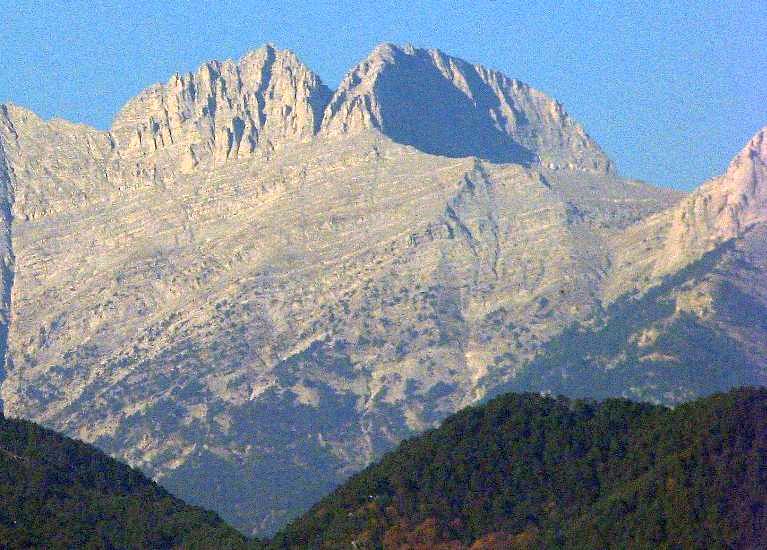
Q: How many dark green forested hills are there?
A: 2